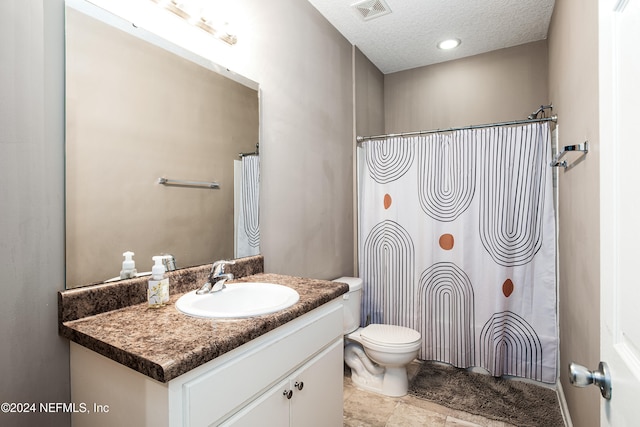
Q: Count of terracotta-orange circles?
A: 3